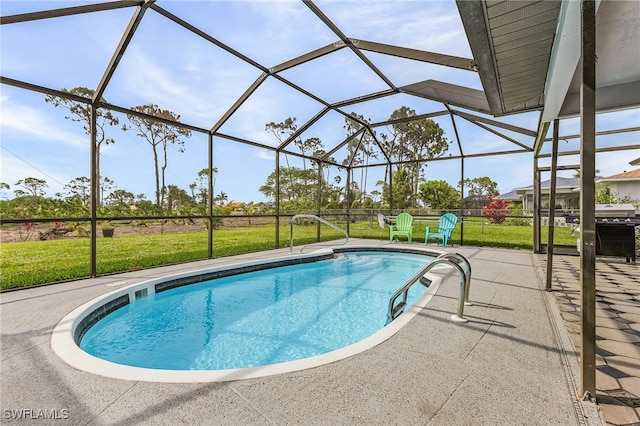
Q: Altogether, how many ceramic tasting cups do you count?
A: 0